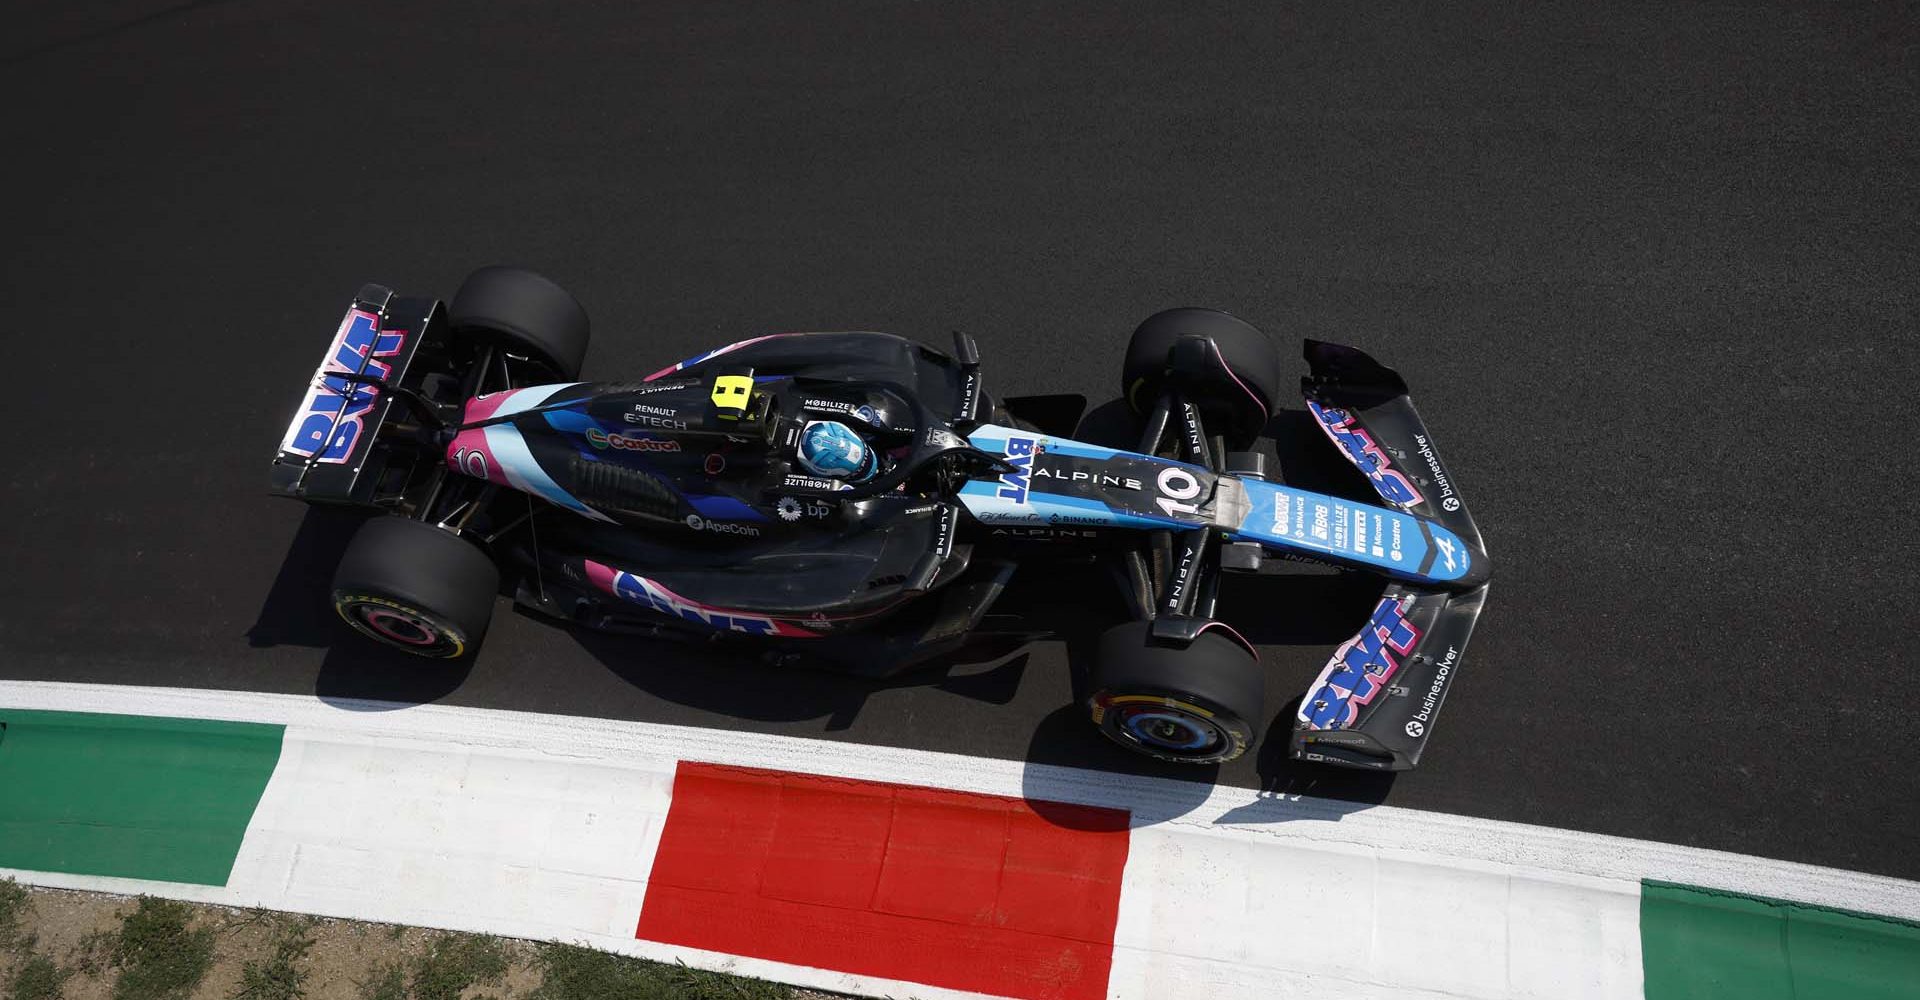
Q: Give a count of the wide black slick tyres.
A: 4